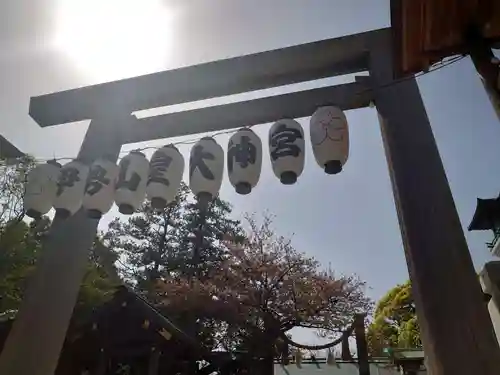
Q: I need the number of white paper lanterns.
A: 9